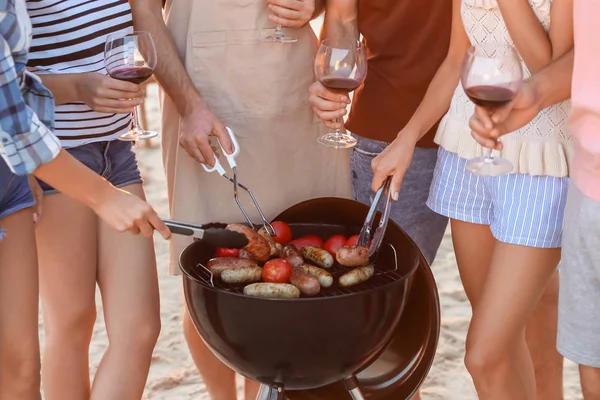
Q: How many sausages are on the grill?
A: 12